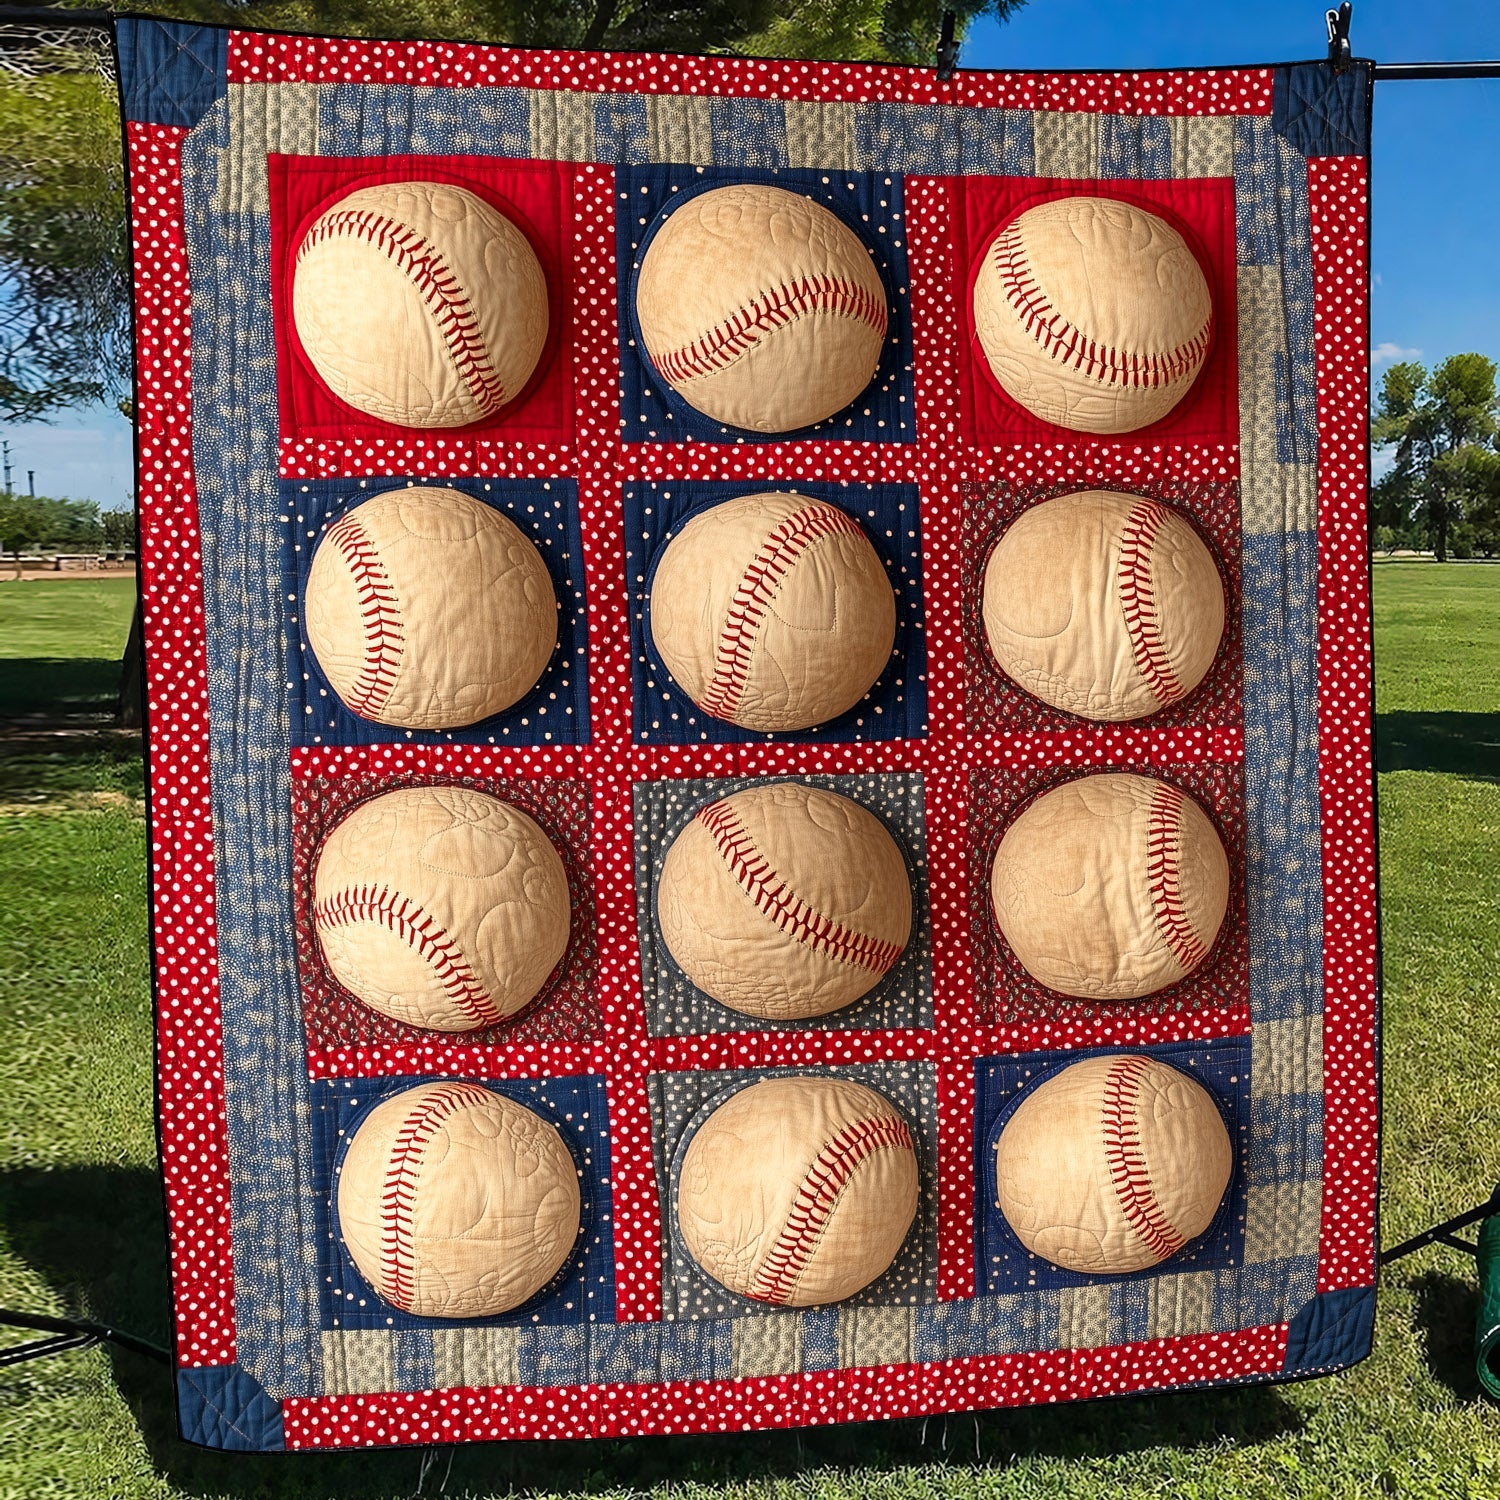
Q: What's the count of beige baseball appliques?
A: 12